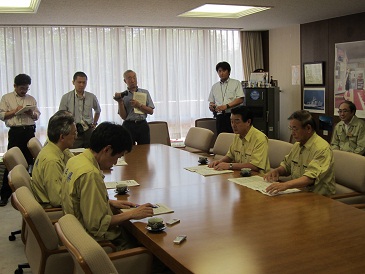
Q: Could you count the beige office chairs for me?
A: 11